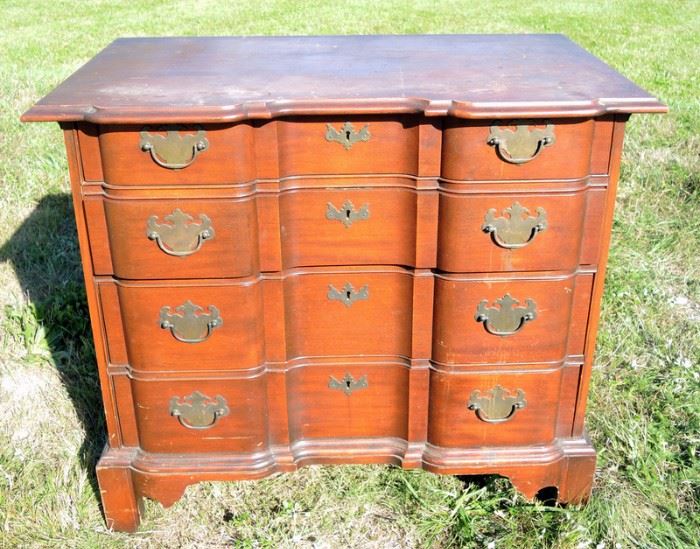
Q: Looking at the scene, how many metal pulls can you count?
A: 8